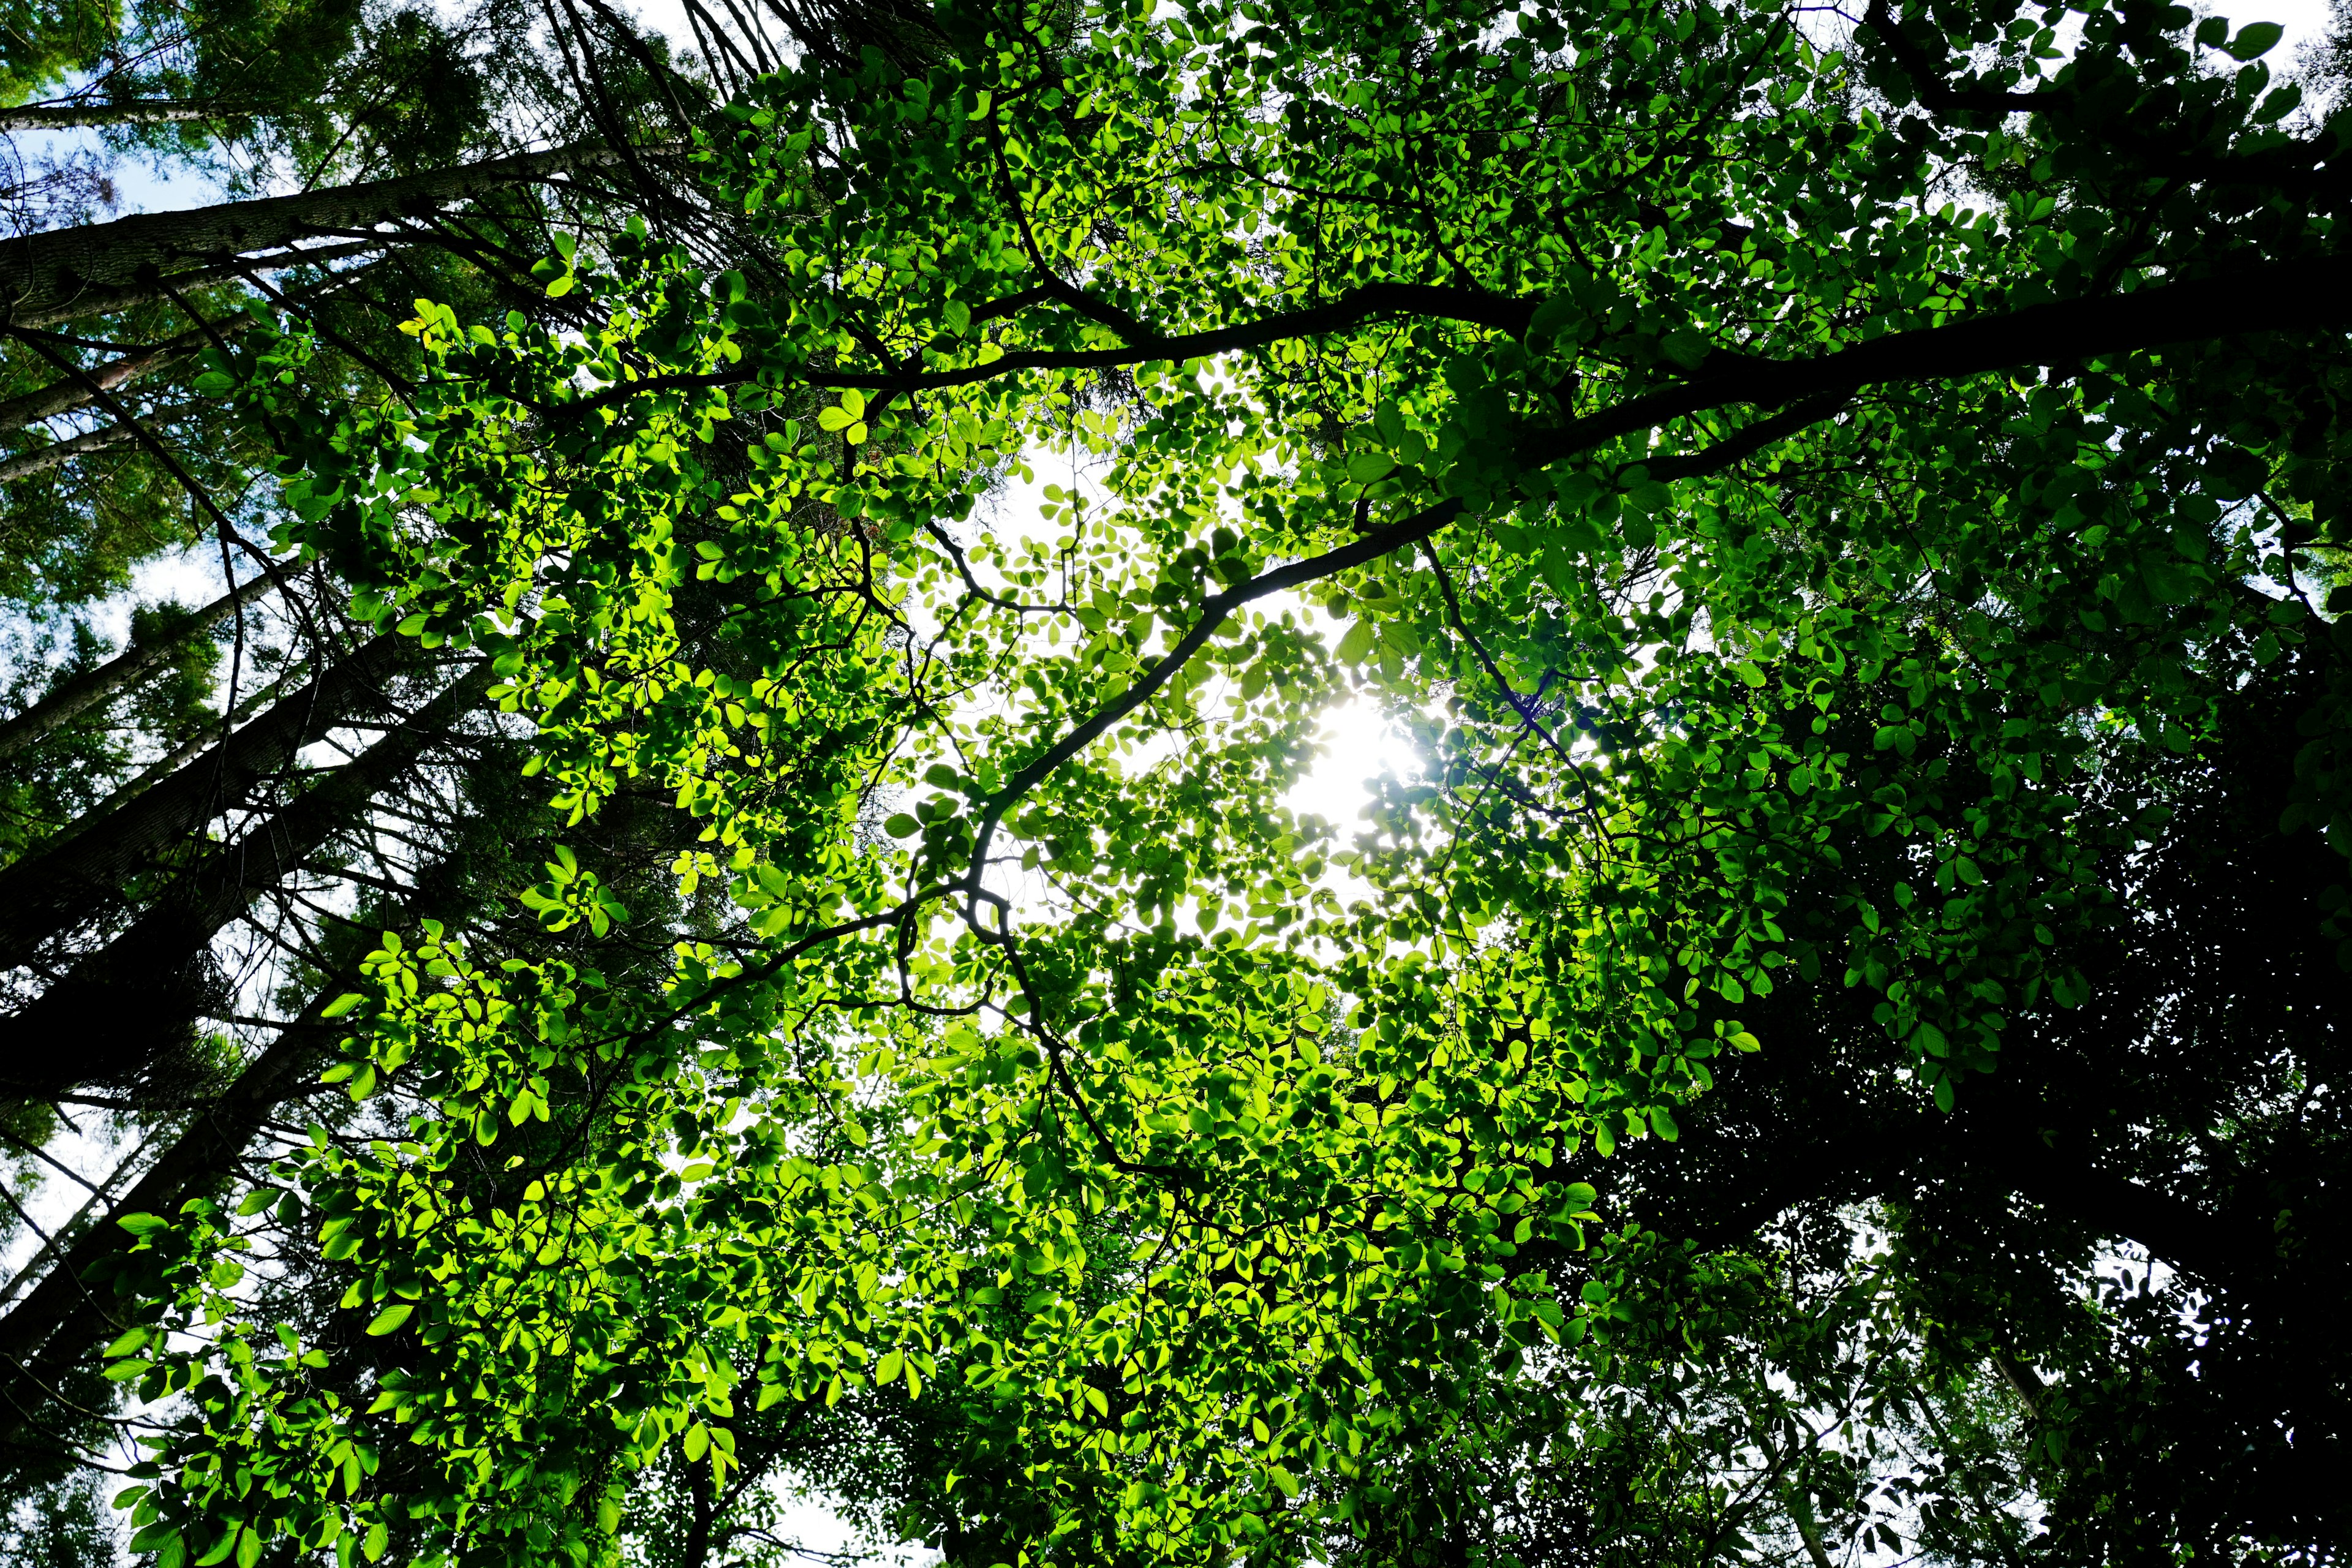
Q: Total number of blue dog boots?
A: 0